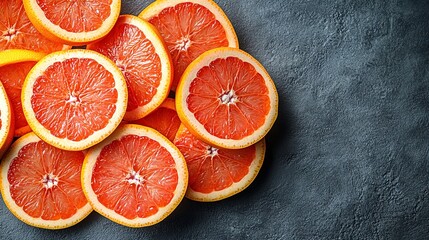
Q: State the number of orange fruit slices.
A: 12